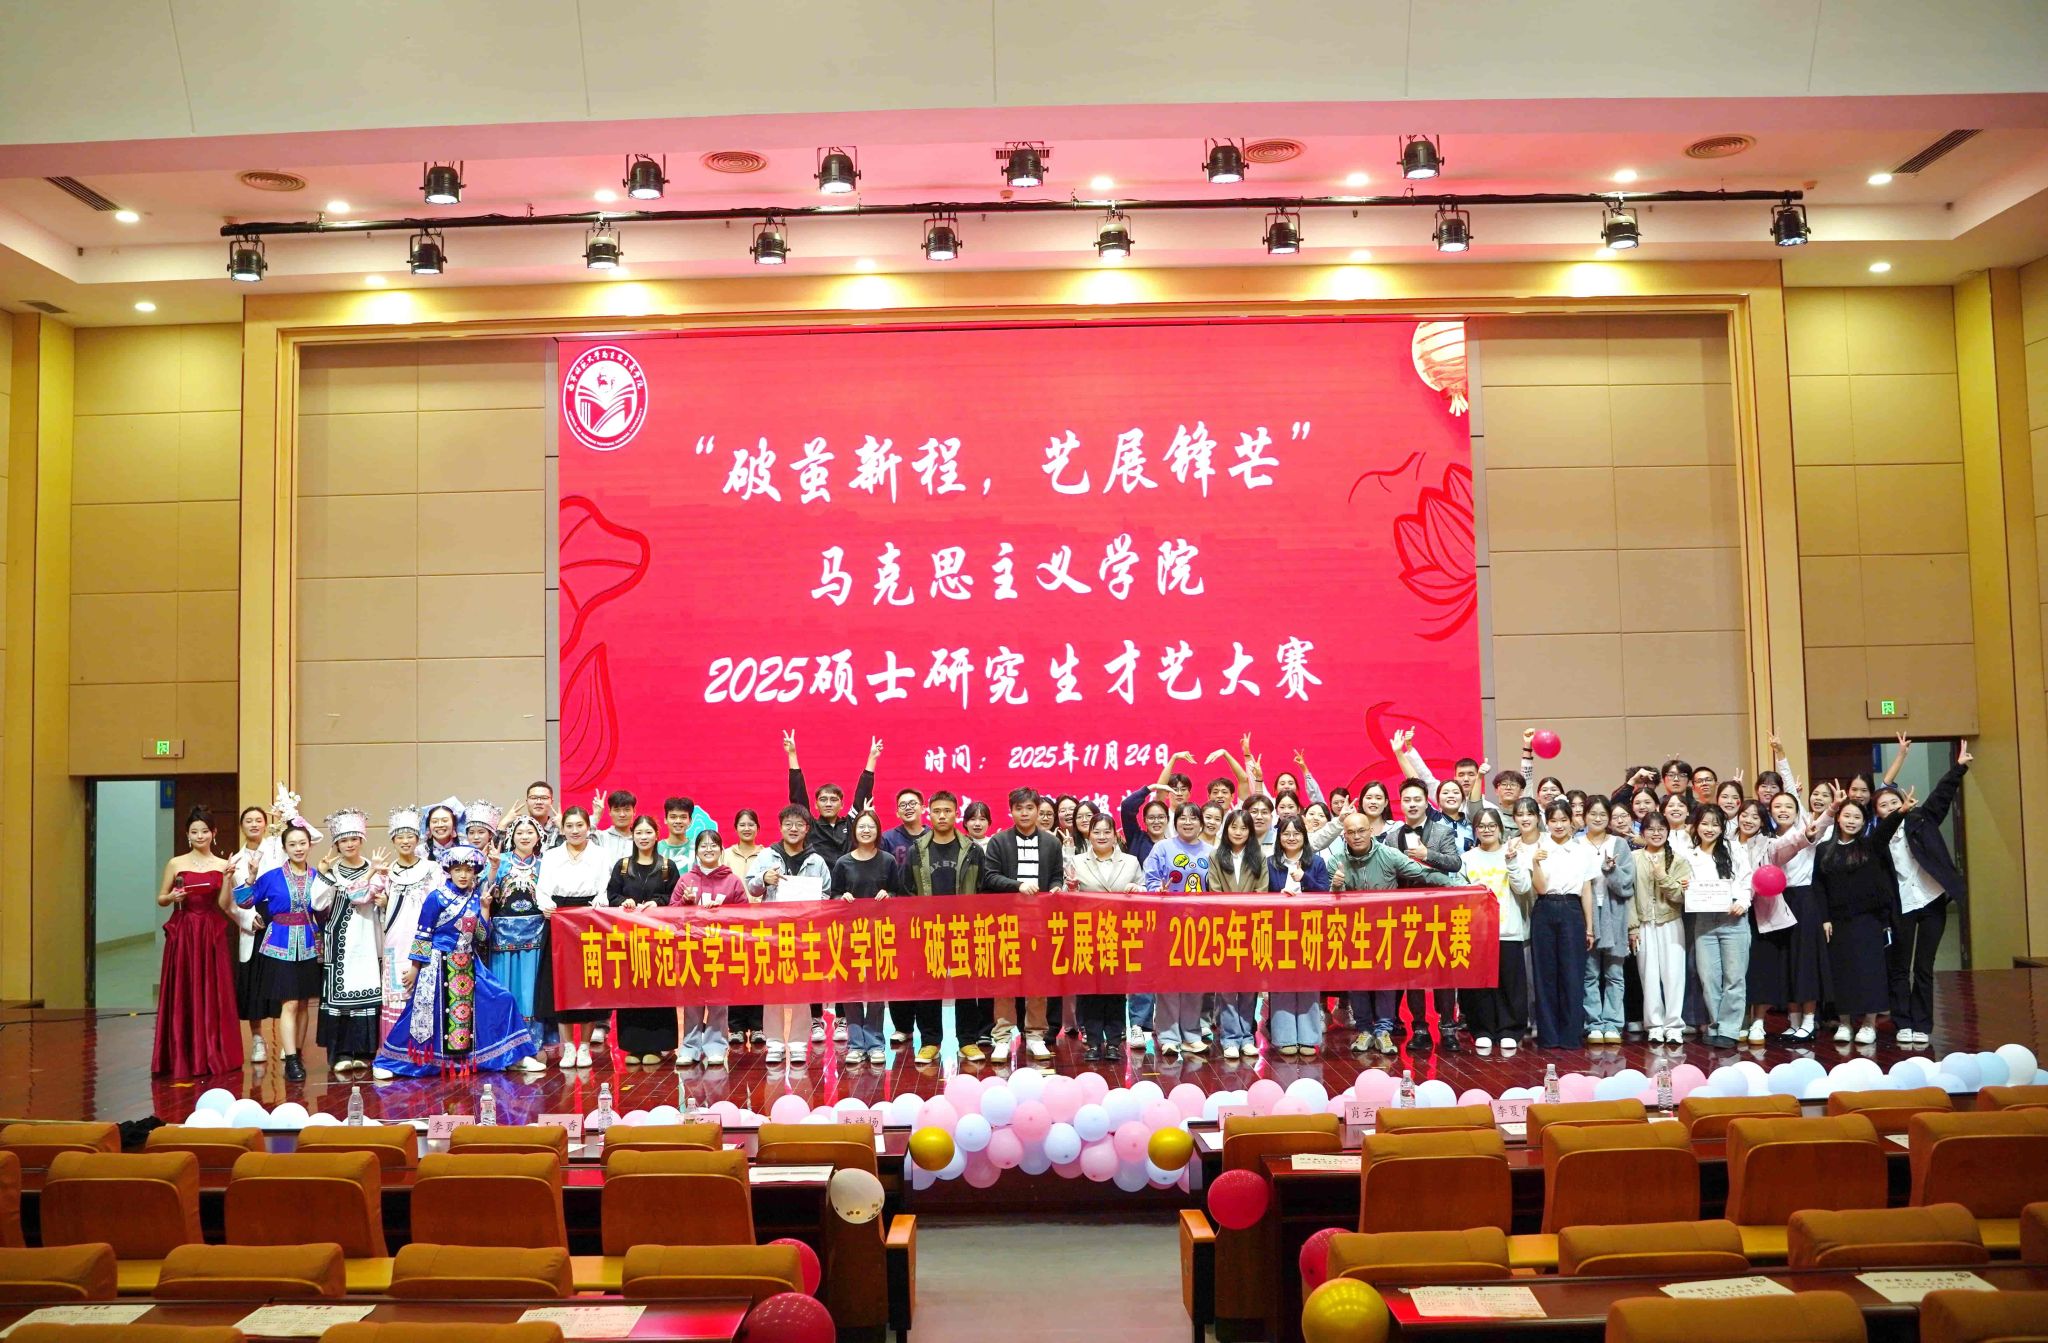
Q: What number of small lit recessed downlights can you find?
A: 15